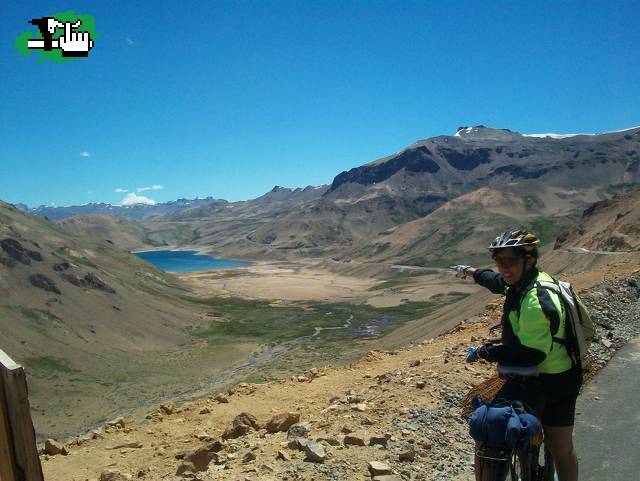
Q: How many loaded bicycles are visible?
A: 1